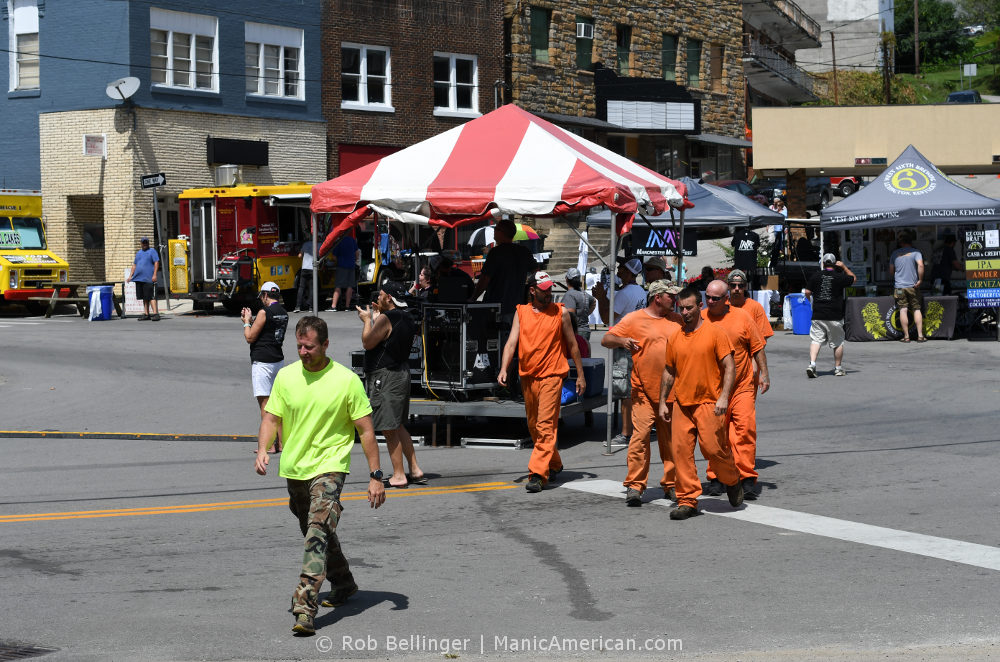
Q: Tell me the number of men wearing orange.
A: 5